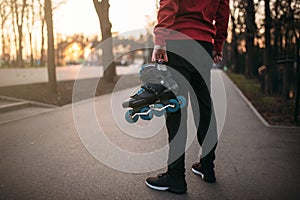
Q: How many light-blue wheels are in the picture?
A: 5